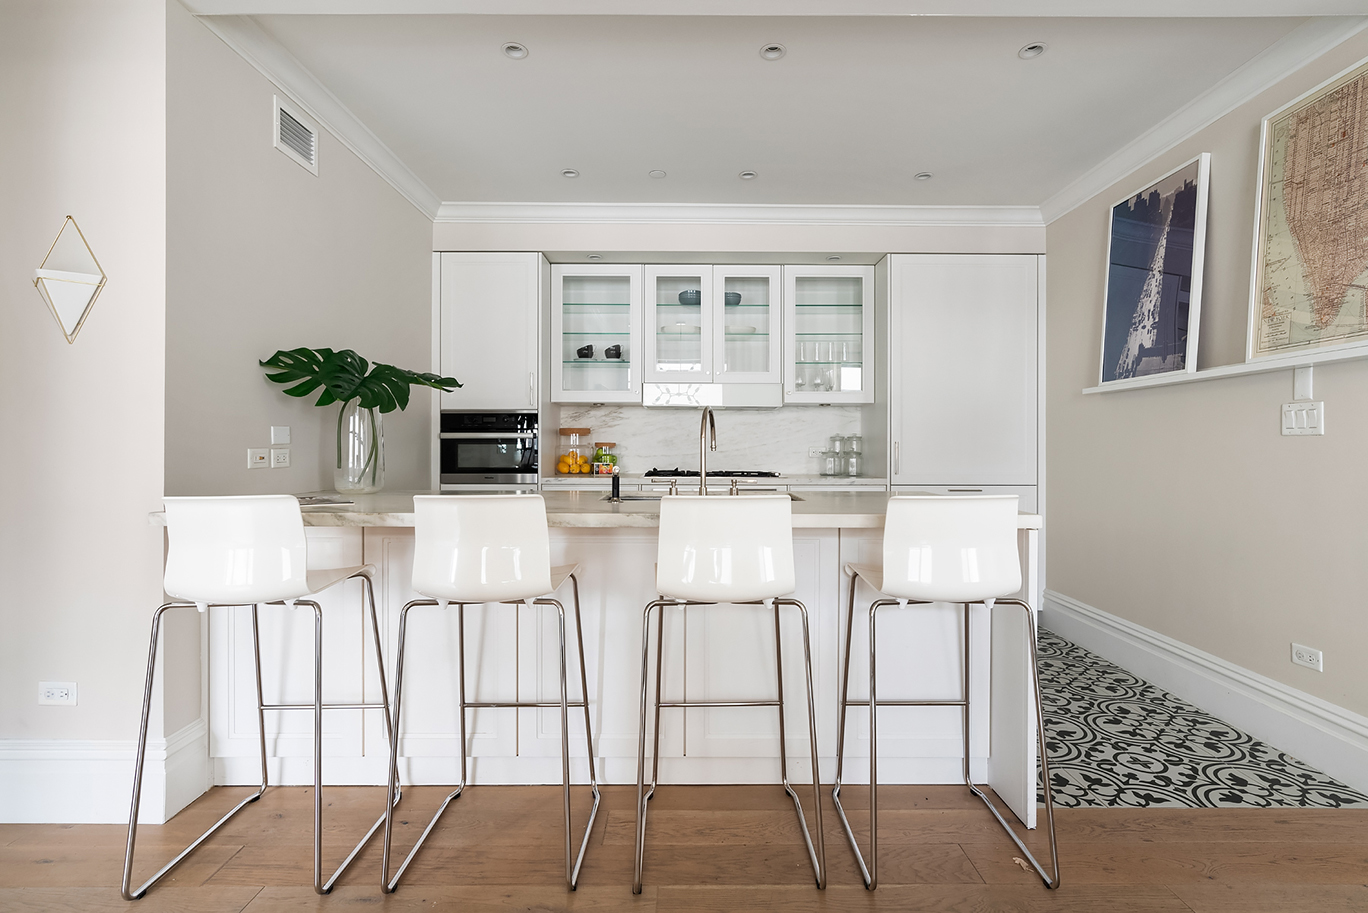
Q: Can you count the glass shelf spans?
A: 10